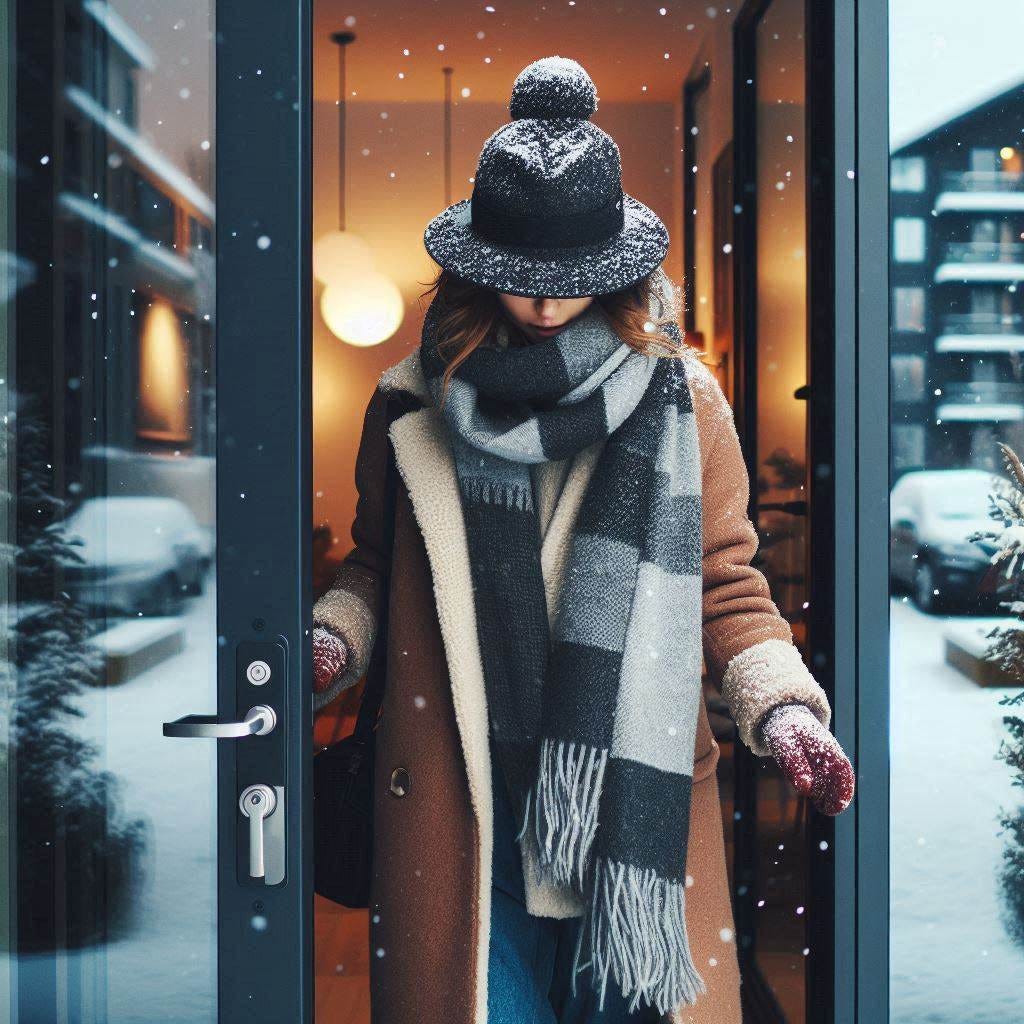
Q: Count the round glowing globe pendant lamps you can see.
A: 2